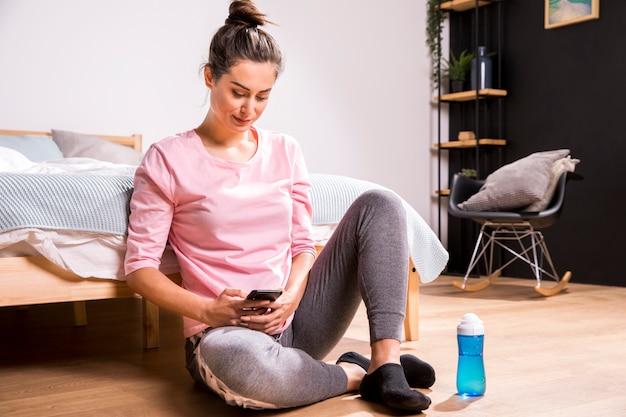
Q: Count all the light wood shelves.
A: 4